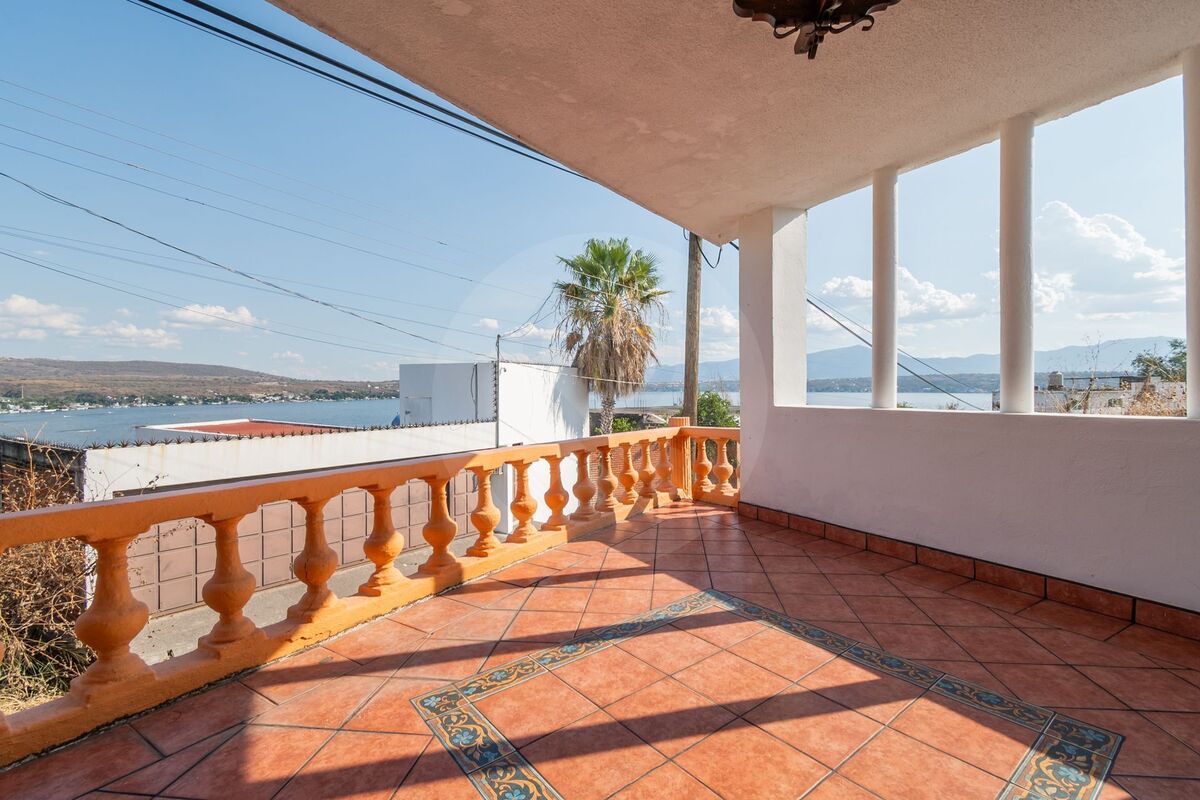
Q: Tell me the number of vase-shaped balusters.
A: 15